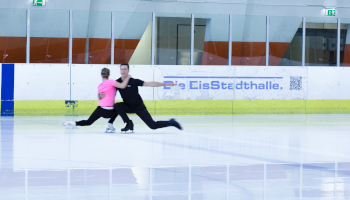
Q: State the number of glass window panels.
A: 10